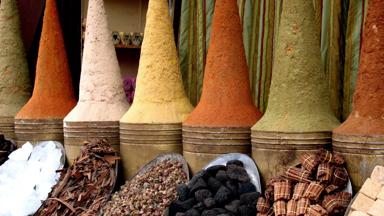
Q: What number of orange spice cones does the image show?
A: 3